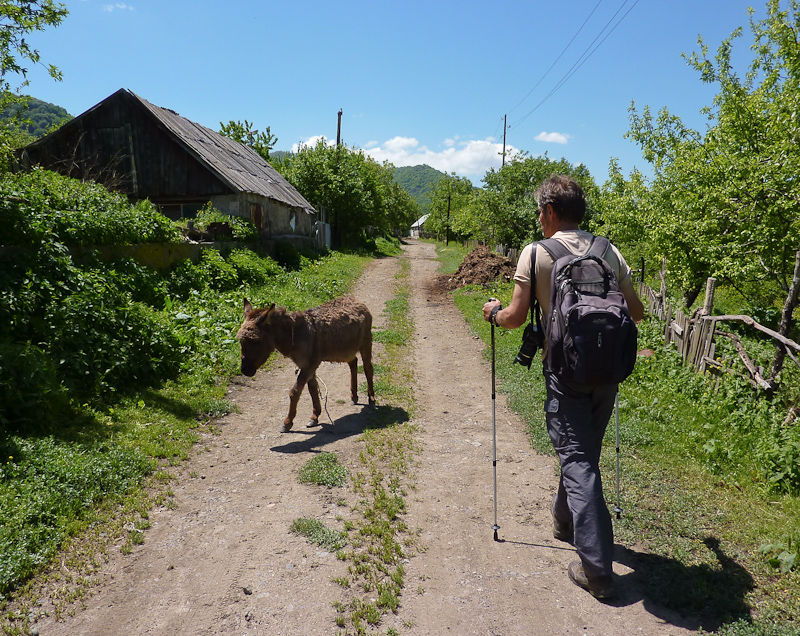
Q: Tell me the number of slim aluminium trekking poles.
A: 2